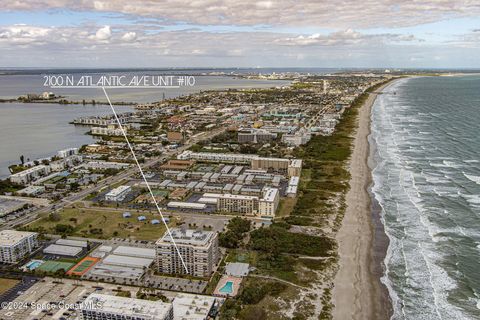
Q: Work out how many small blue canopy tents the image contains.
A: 4